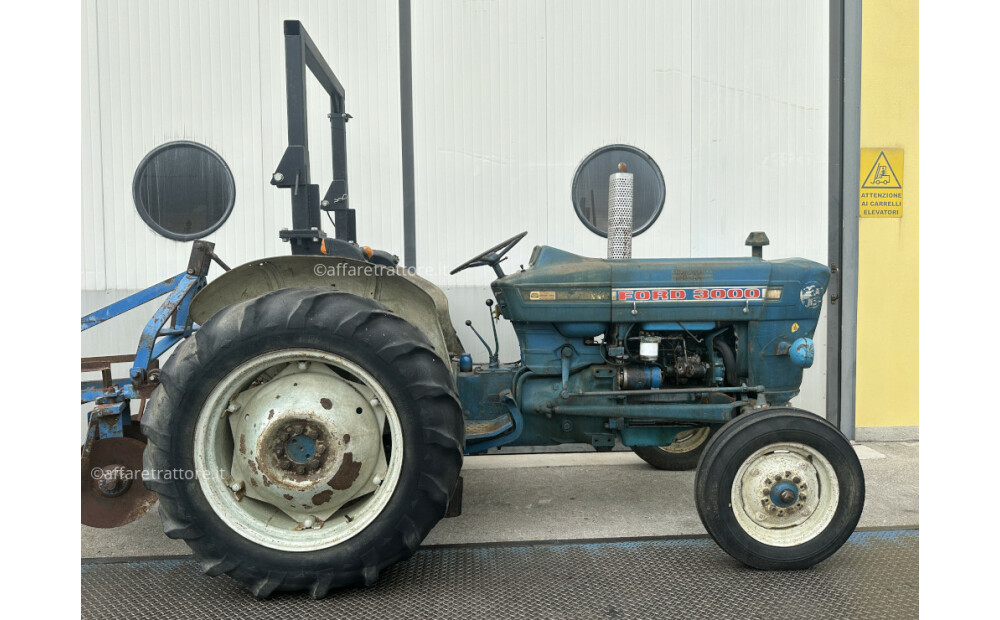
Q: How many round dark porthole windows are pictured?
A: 2